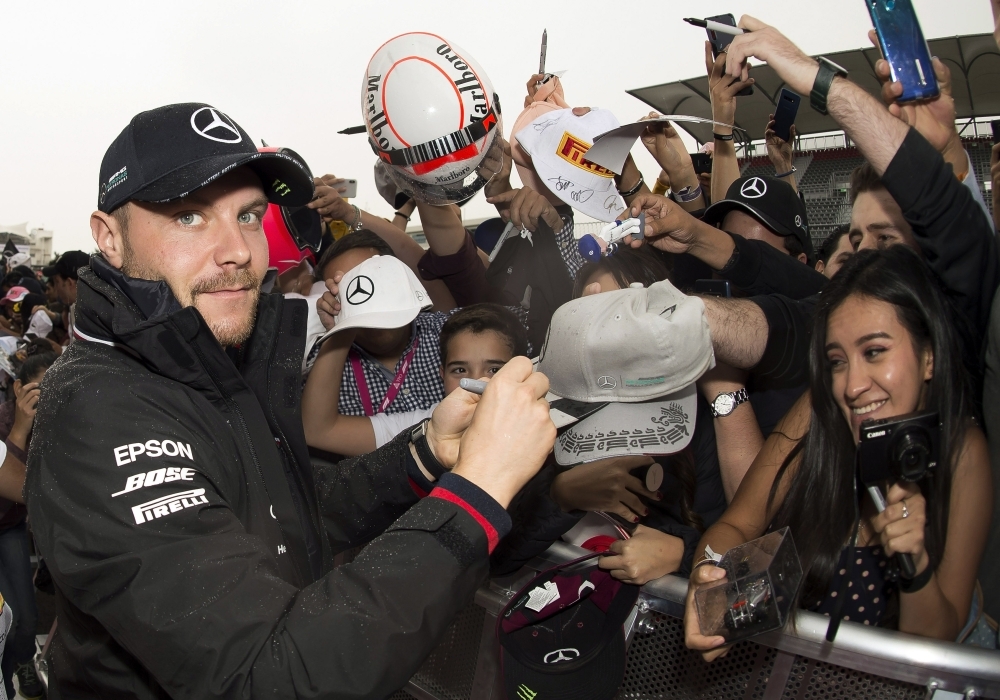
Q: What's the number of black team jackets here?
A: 1